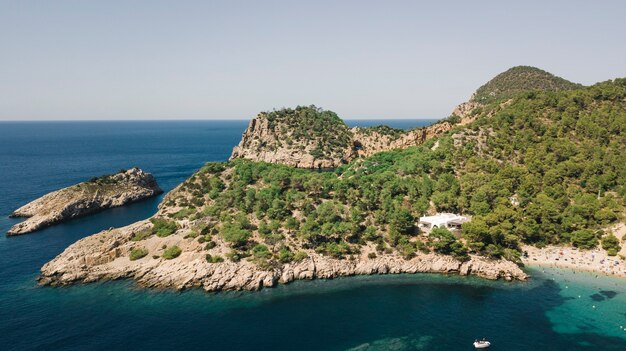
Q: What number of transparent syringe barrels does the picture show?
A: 0